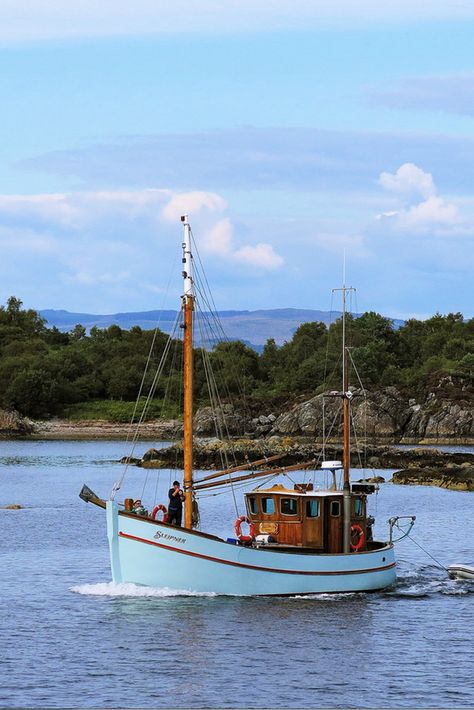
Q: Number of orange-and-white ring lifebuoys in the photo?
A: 3